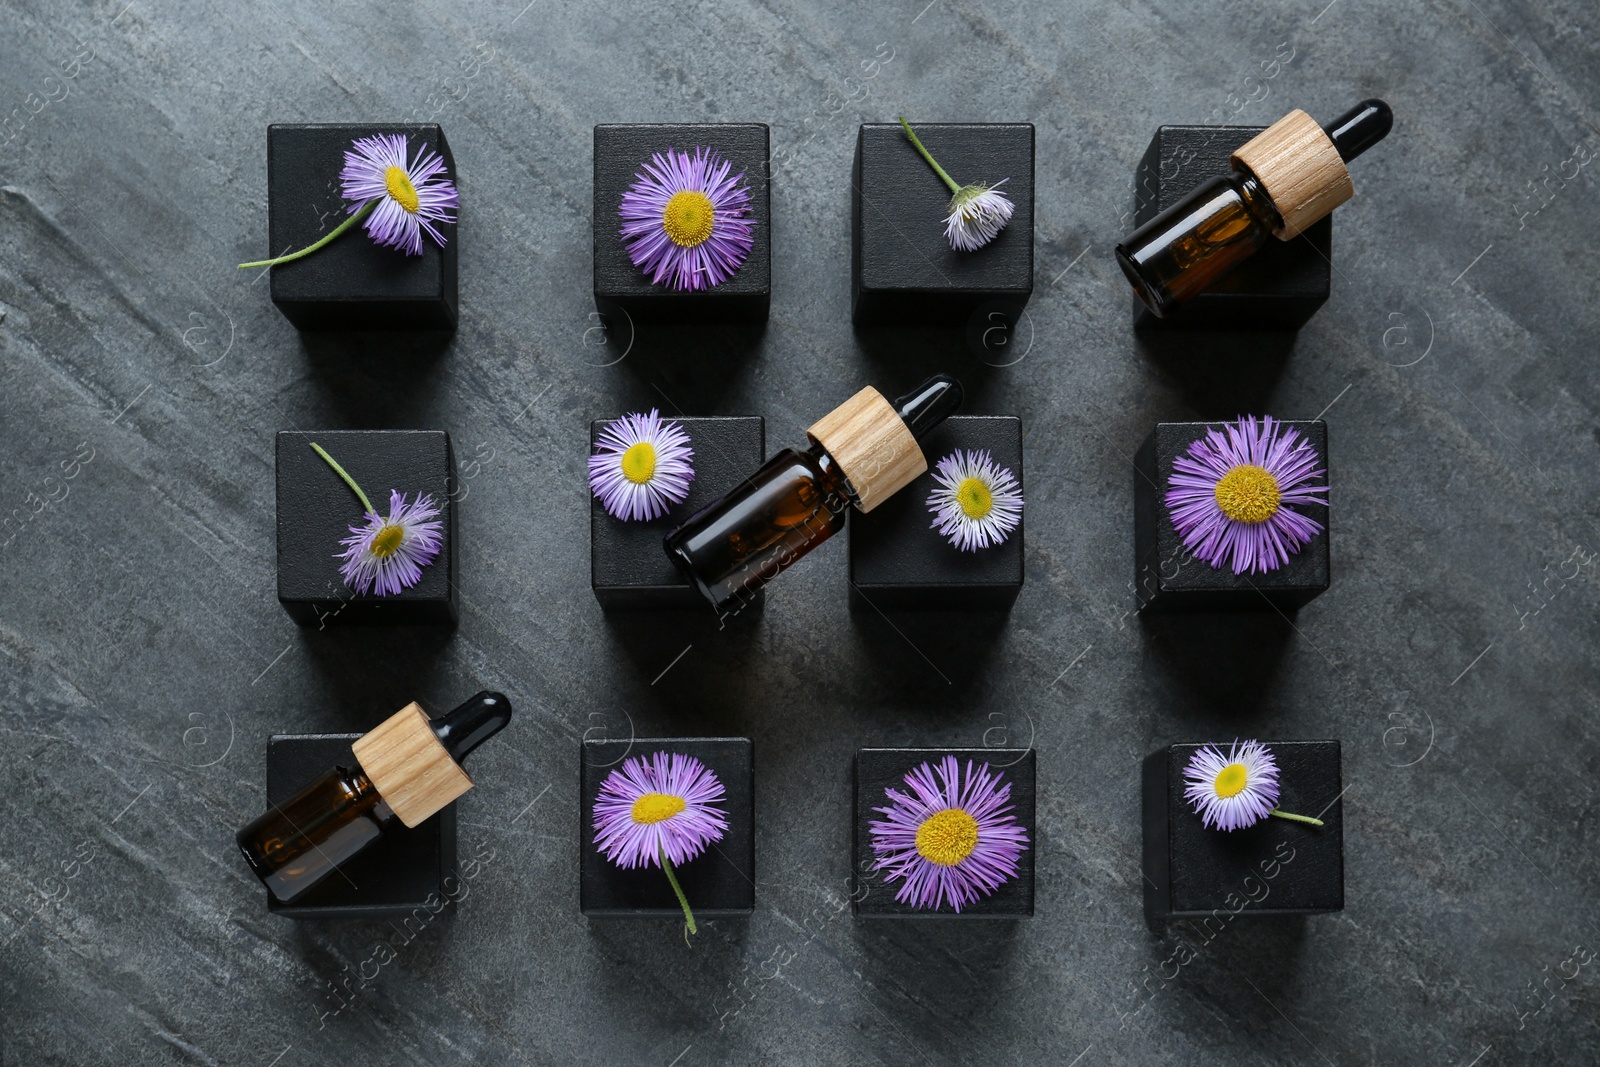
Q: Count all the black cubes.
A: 12